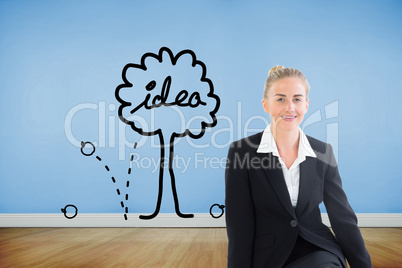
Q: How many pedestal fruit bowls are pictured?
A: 0